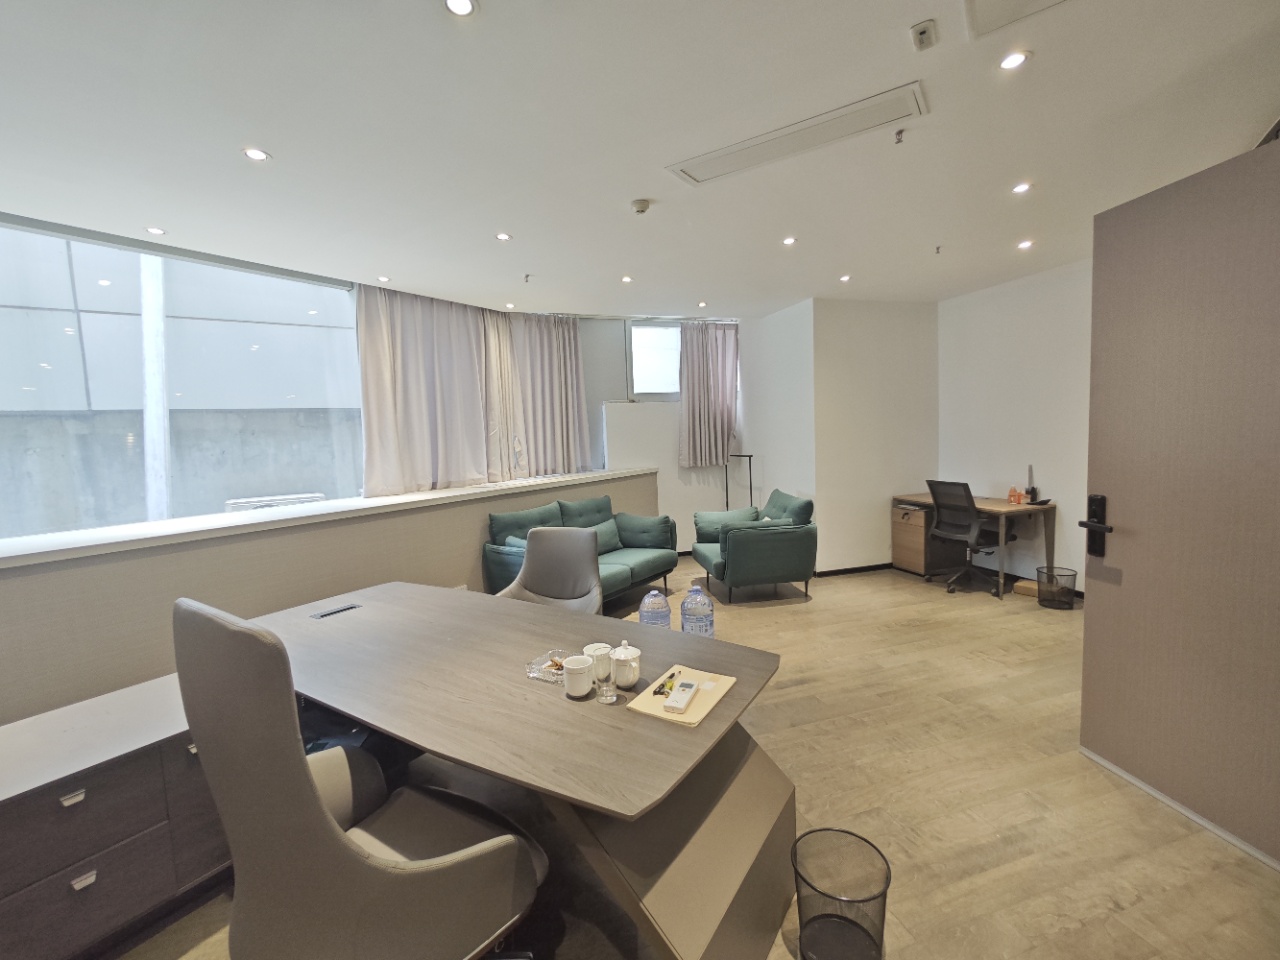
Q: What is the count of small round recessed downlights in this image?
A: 13